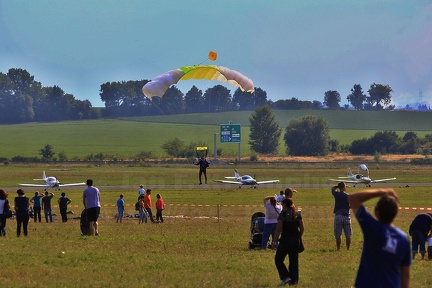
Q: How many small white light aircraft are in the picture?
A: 3